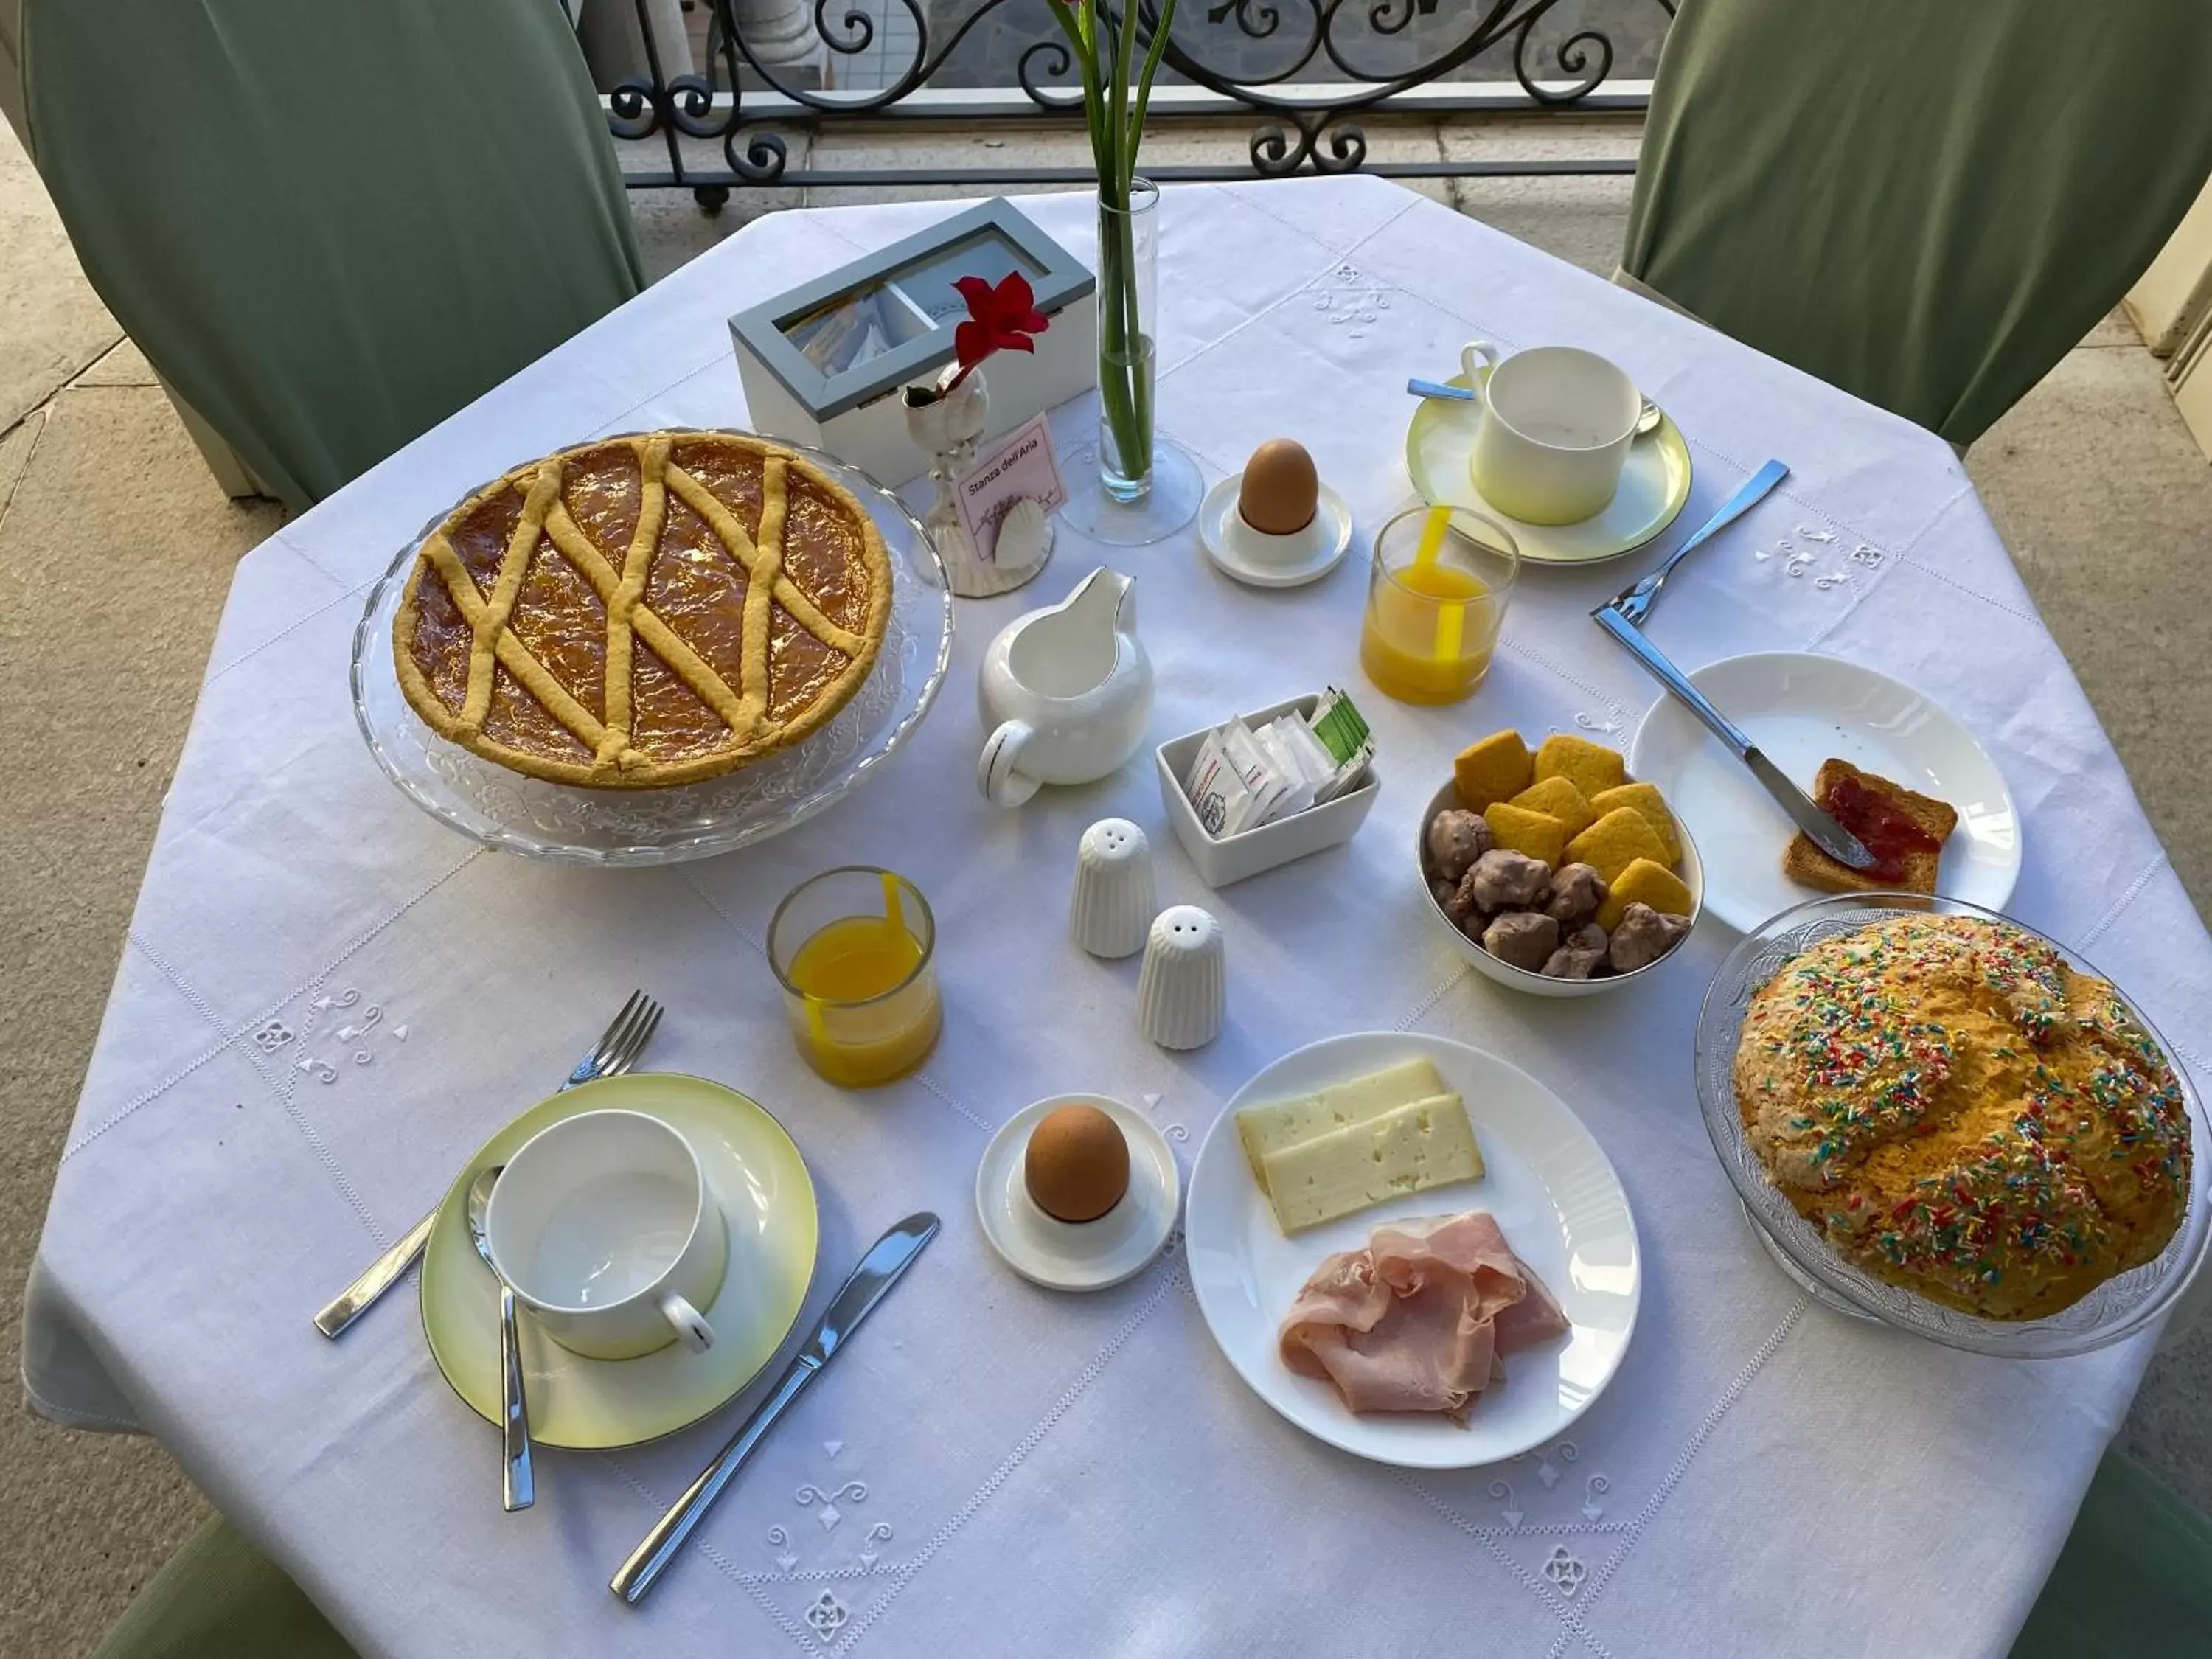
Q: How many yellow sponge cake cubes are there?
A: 7